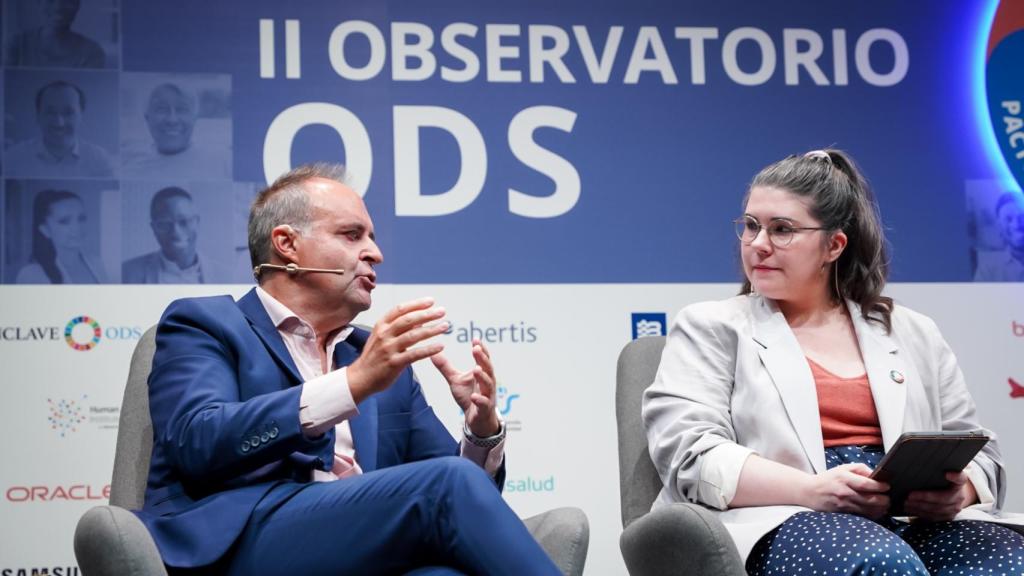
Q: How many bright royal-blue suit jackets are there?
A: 1